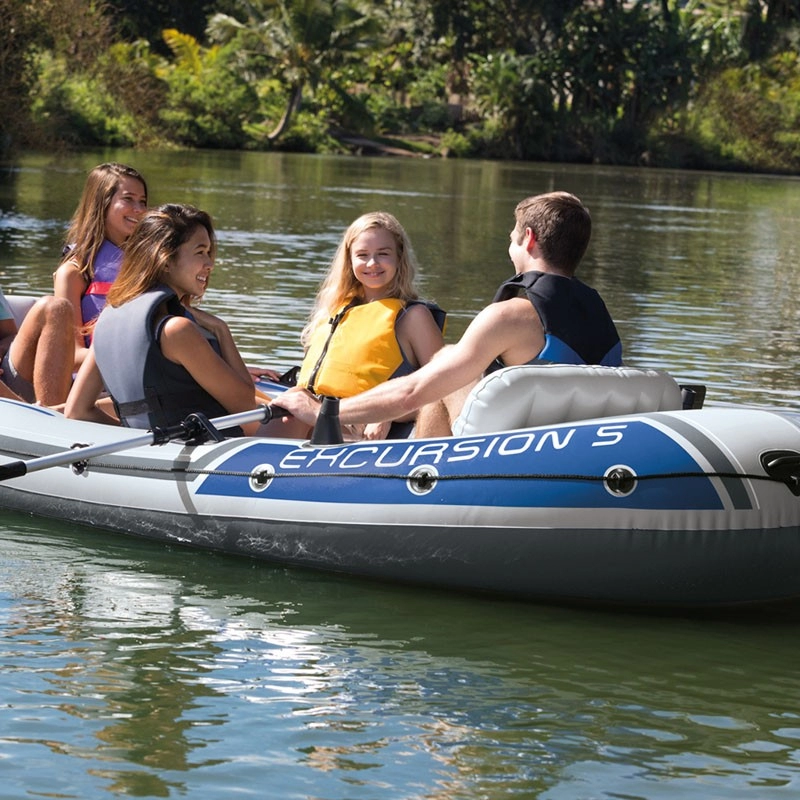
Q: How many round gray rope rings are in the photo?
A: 3